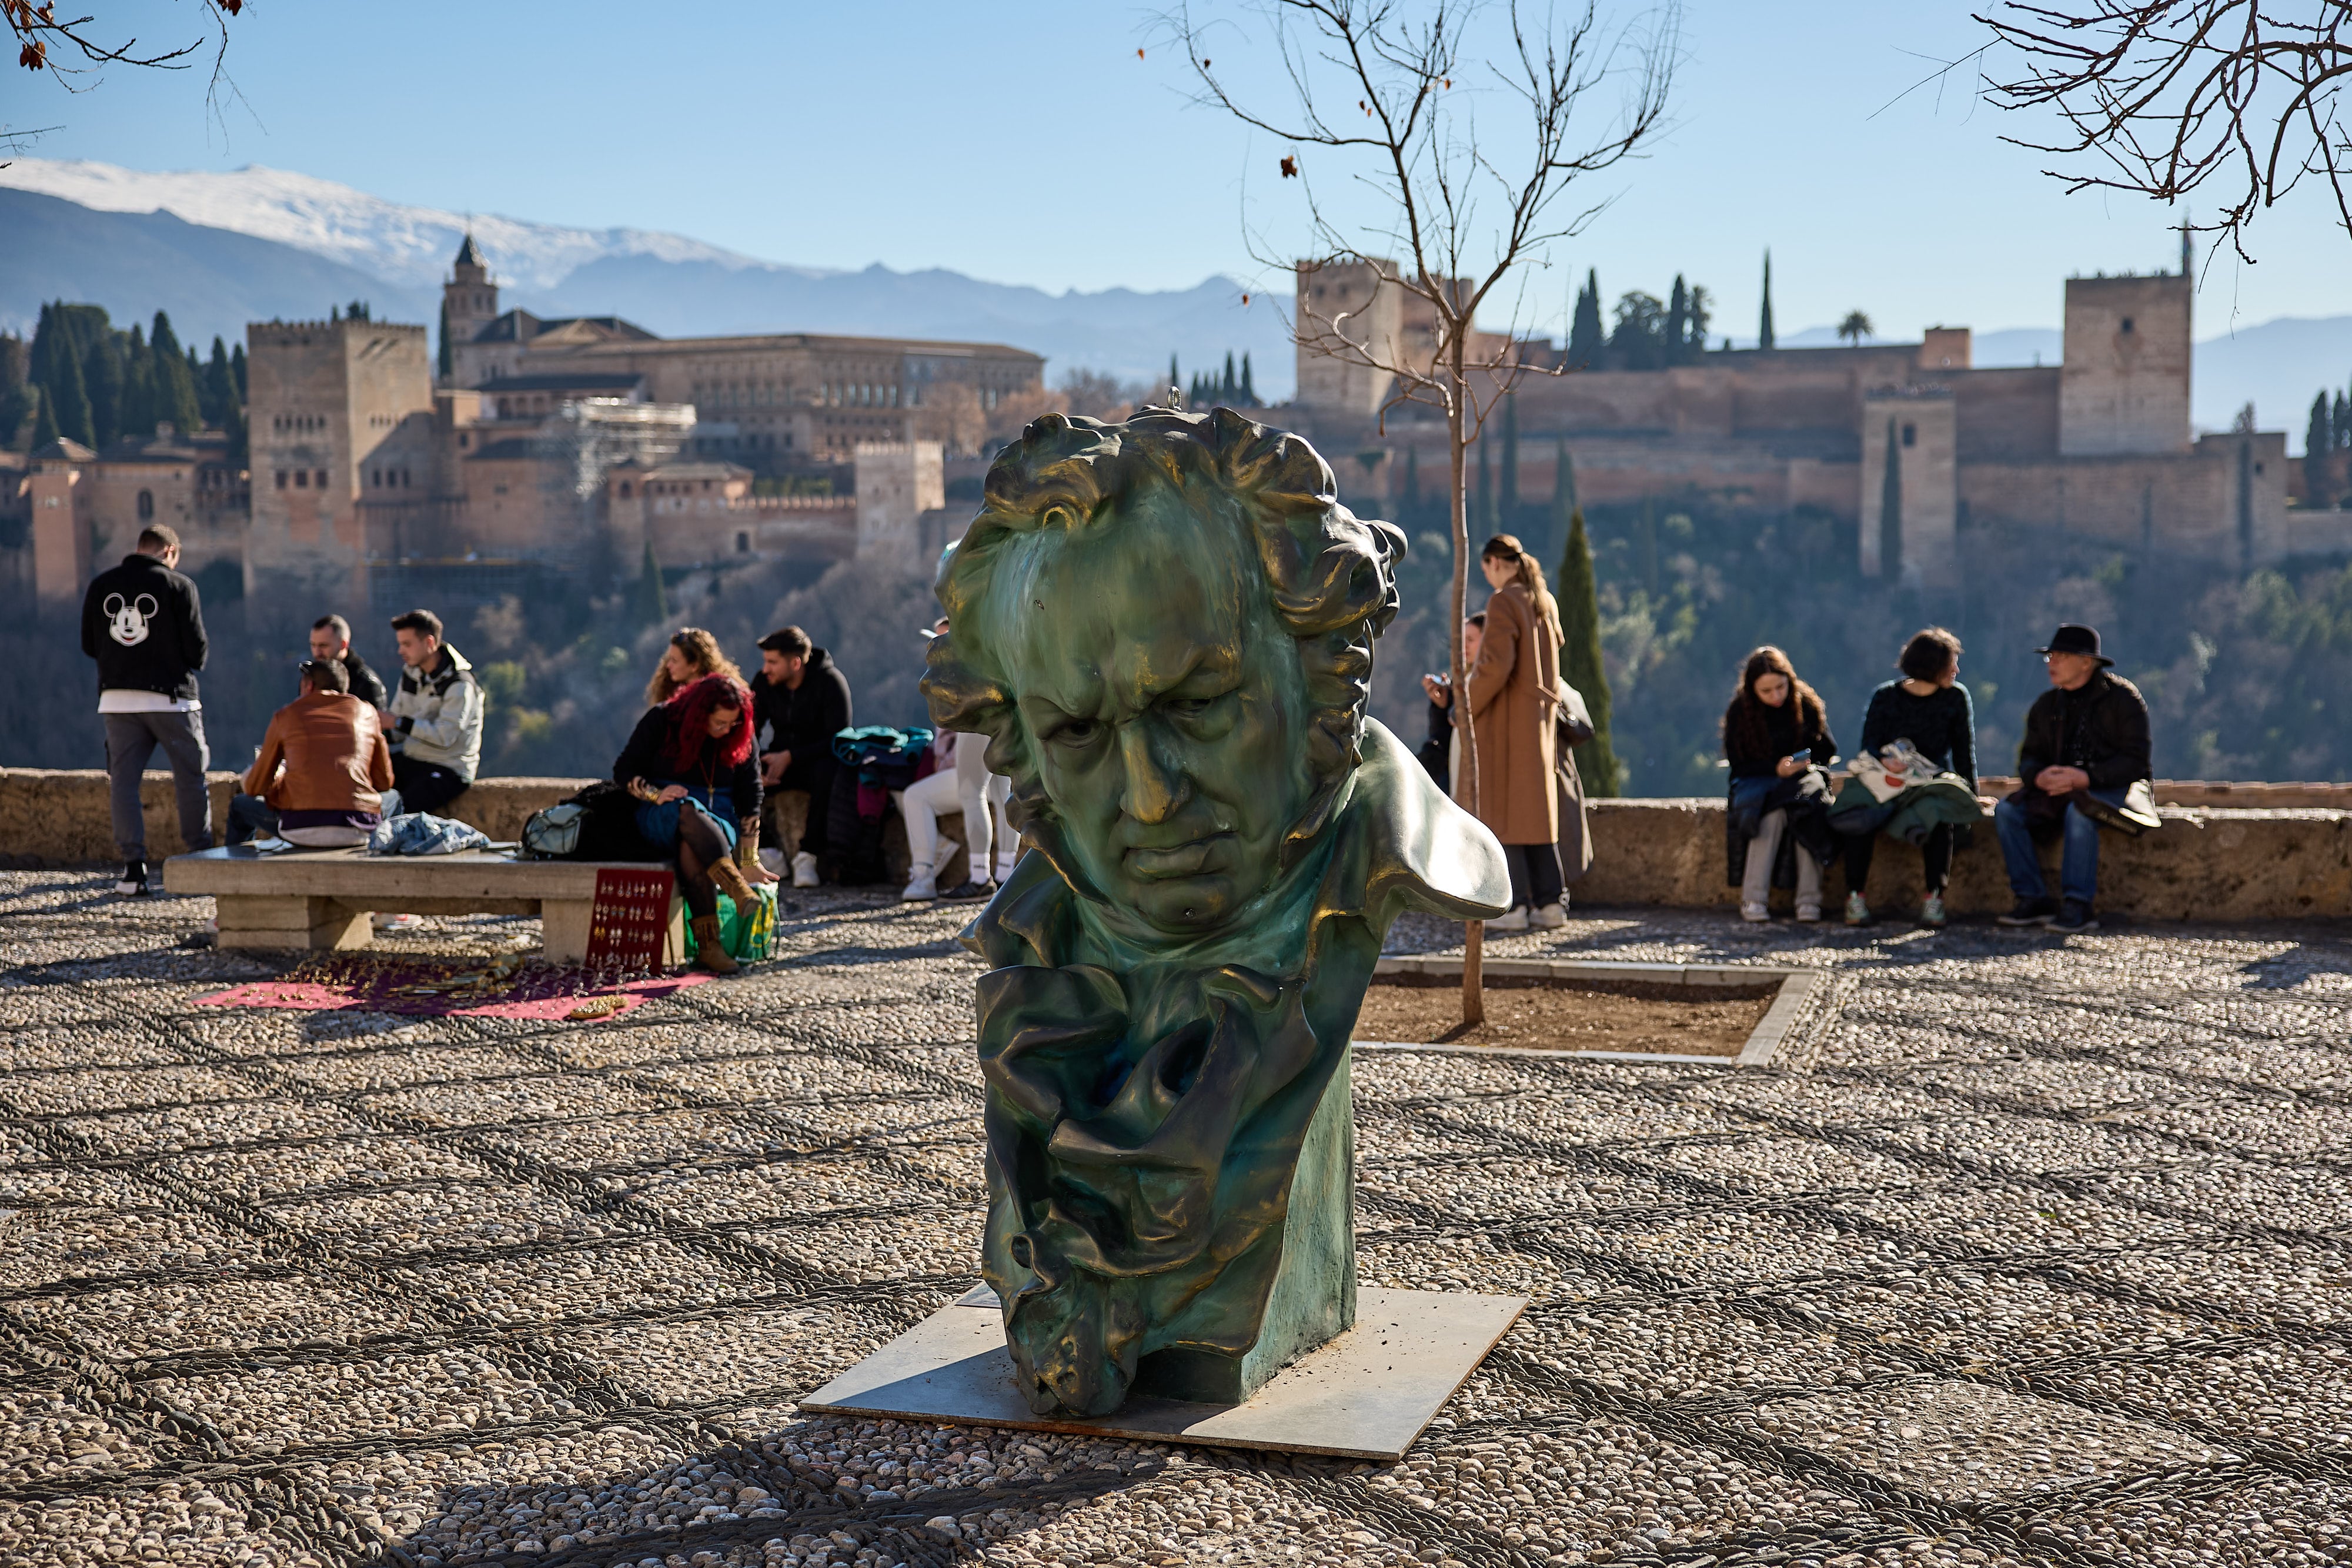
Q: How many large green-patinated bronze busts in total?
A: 1